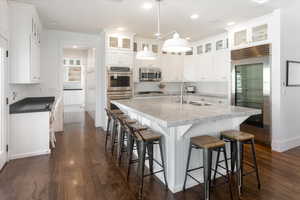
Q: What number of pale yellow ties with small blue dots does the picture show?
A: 0